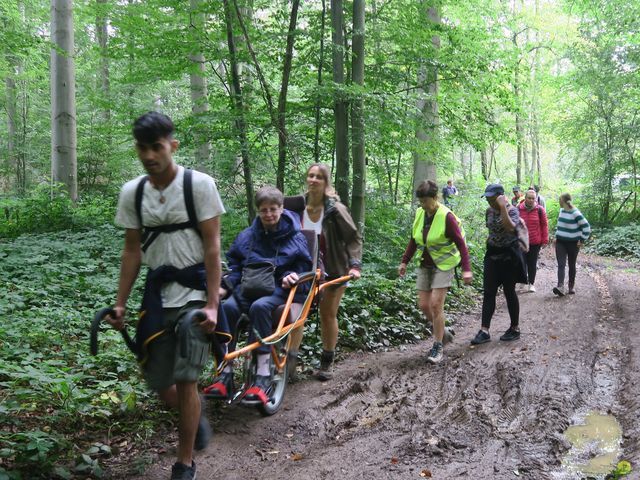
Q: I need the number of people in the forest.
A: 10